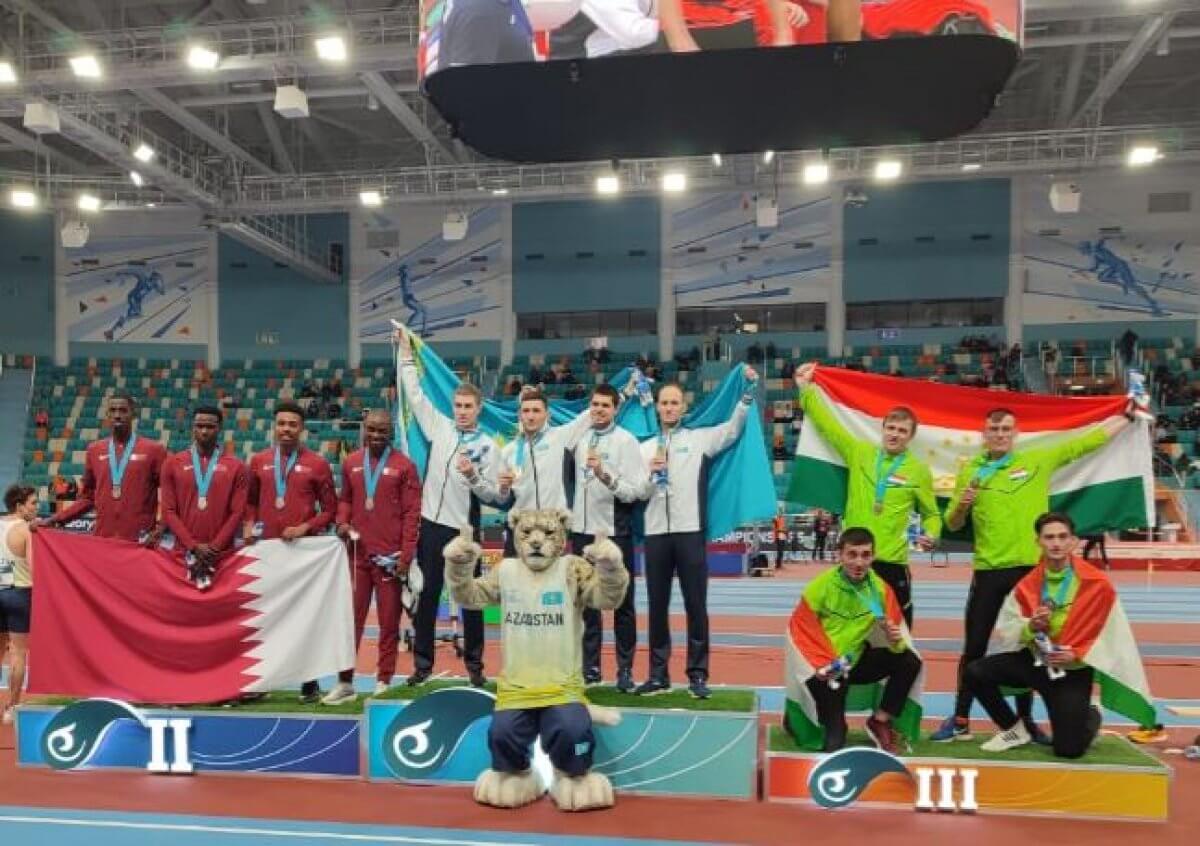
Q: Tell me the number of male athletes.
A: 12